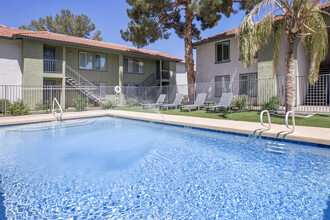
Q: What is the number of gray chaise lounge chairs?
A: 4